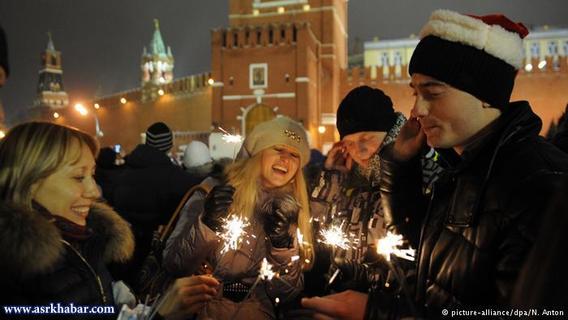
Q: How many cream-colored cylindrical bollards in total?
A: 0